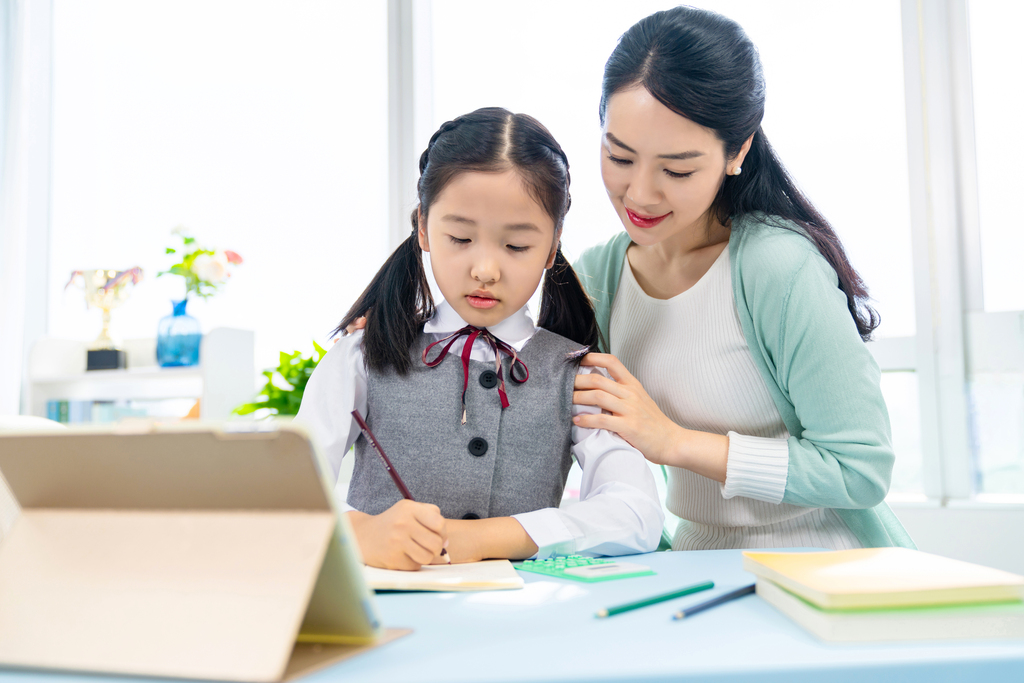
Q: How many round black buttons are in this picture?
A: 3